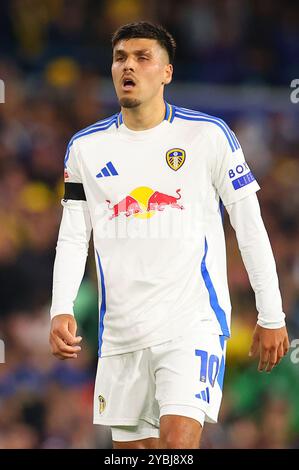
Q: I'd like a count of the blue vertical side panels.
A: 2